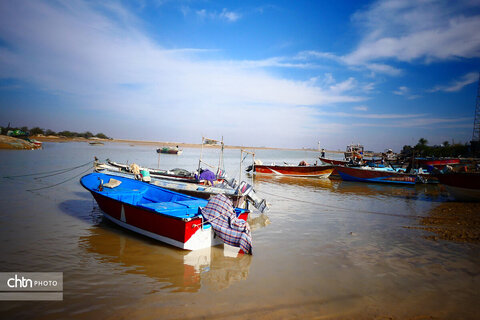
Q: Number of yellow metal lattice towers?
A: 0